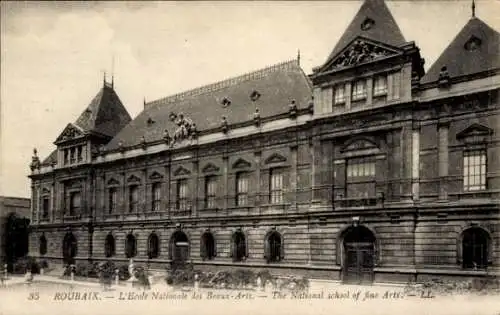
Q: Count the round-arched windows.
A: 8